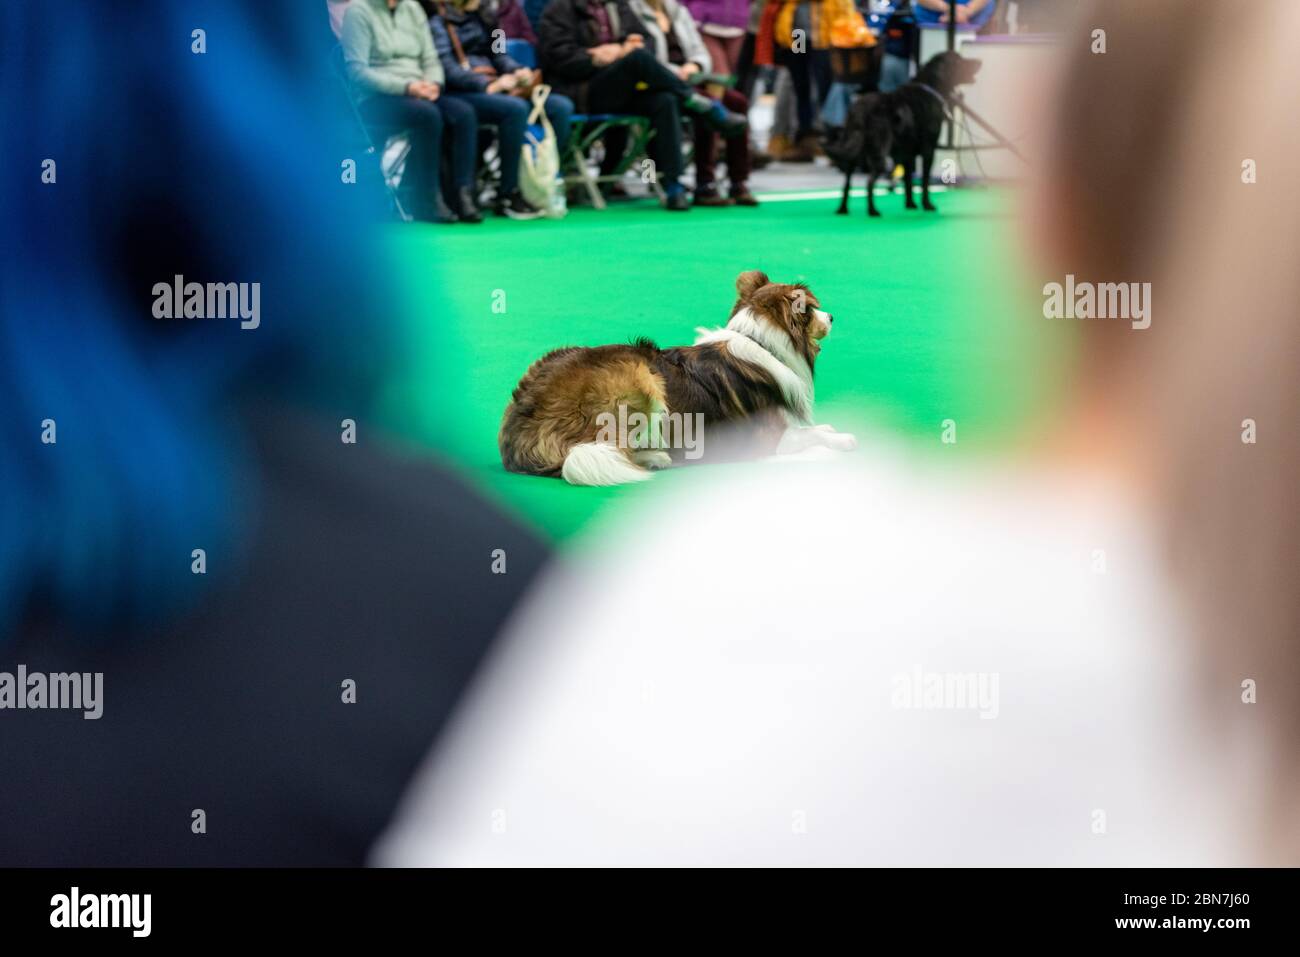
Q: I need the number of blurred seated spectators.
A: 4